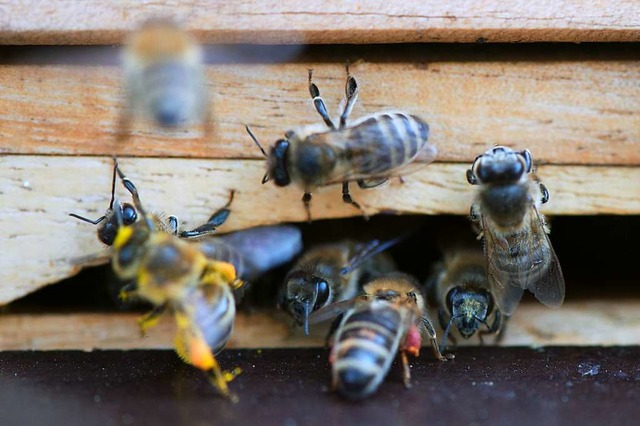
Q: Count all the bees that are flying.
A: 2